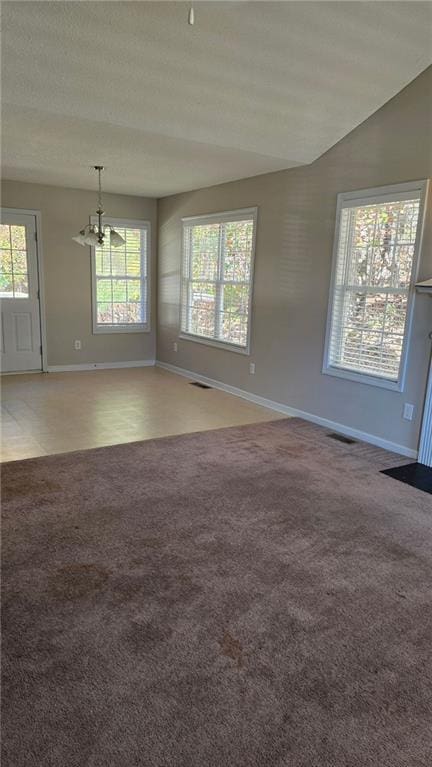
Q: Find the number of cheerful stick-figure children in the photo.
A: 0